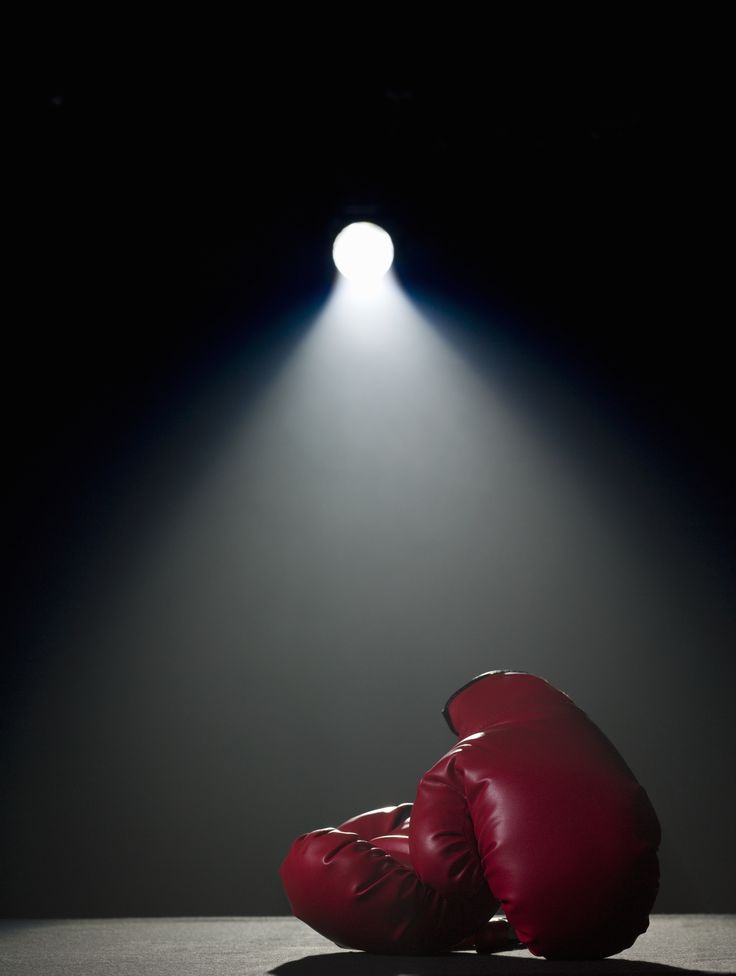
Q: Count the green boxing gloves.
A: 0